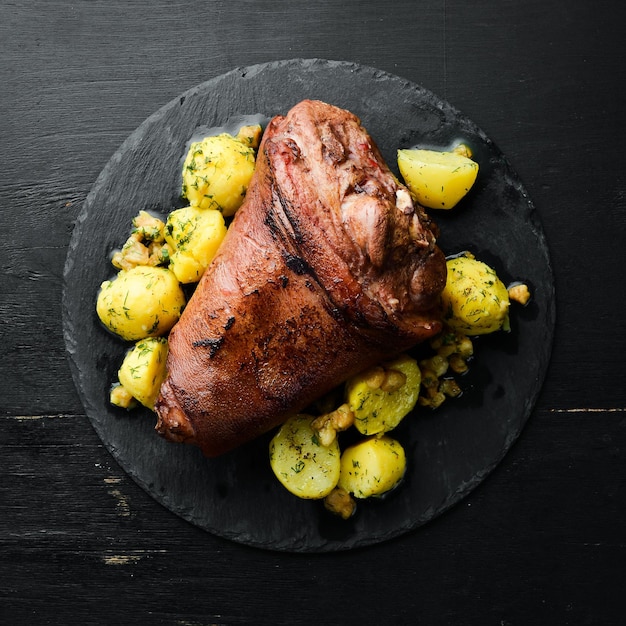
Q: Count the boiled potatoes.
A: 9